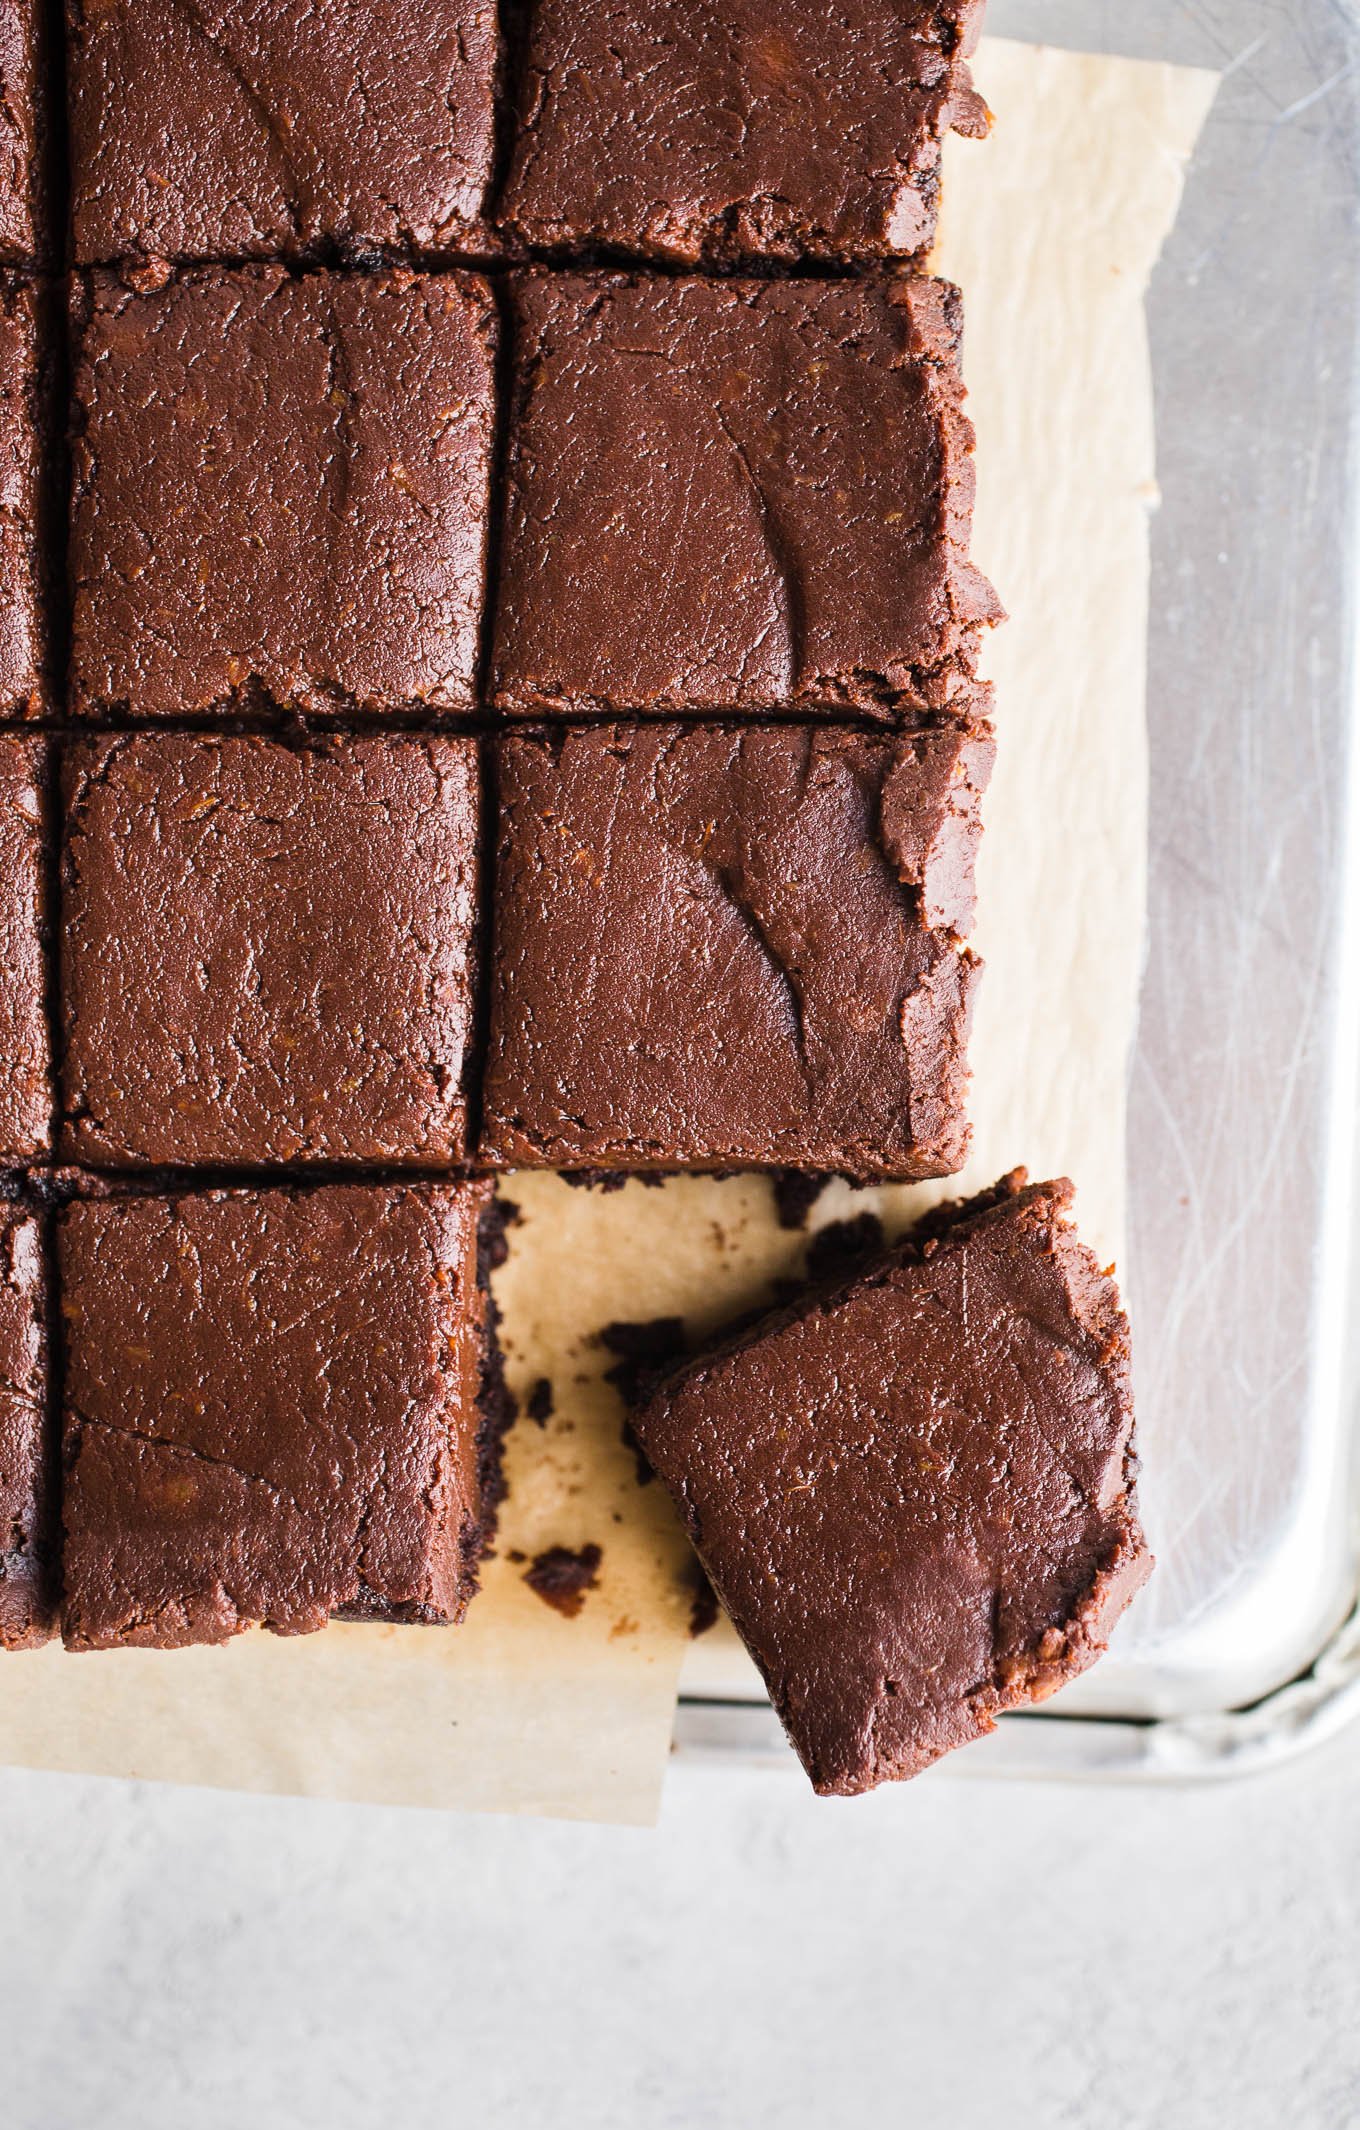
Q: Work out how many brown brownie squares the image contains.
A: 12